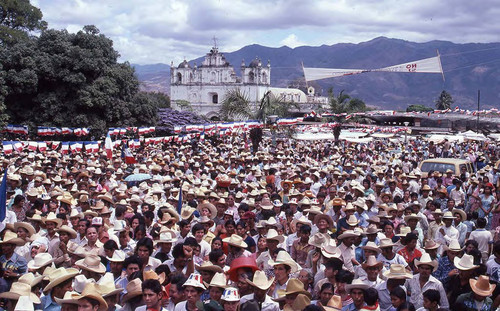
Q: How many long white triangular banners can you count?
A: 2